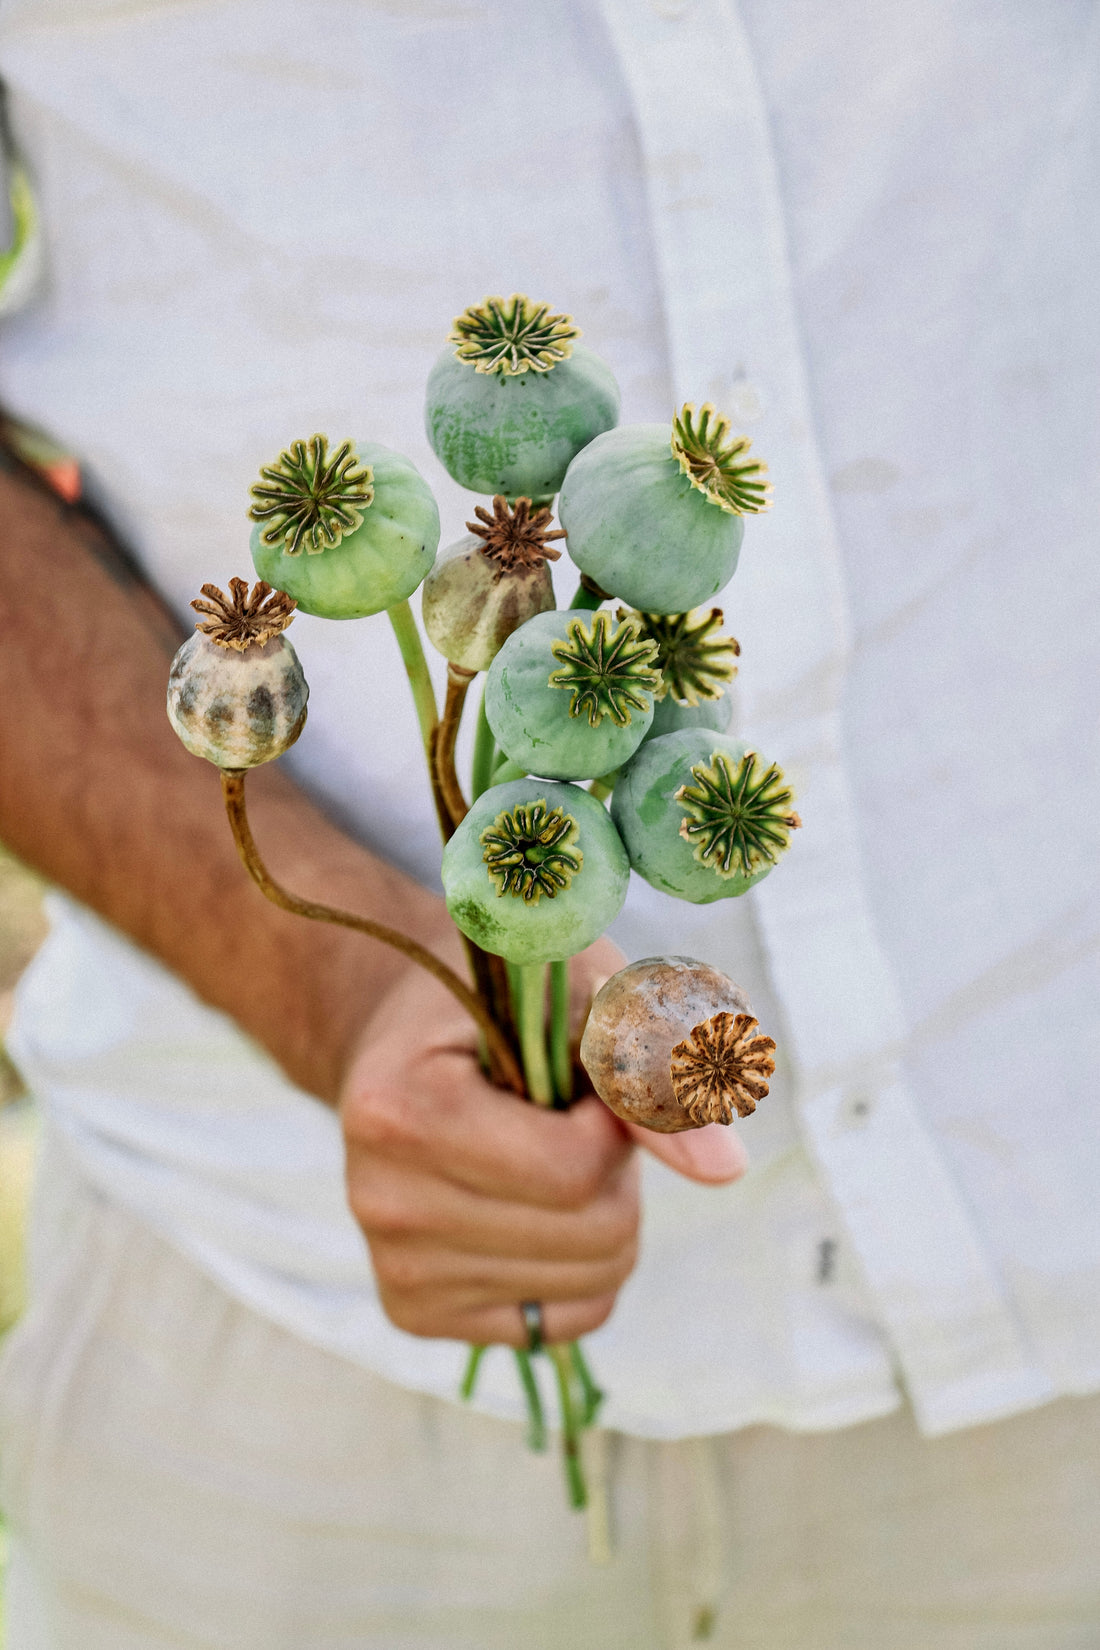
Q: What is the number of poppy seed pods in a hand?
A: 10